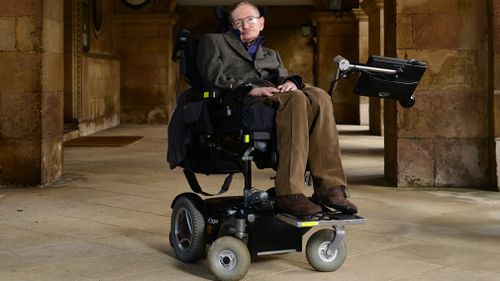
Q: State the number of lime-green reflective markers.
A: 3